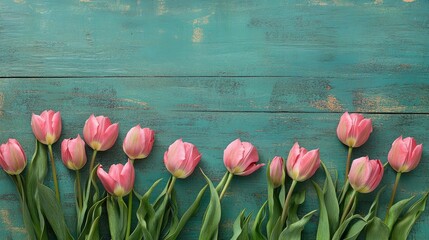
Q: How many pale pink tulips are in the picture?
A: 13